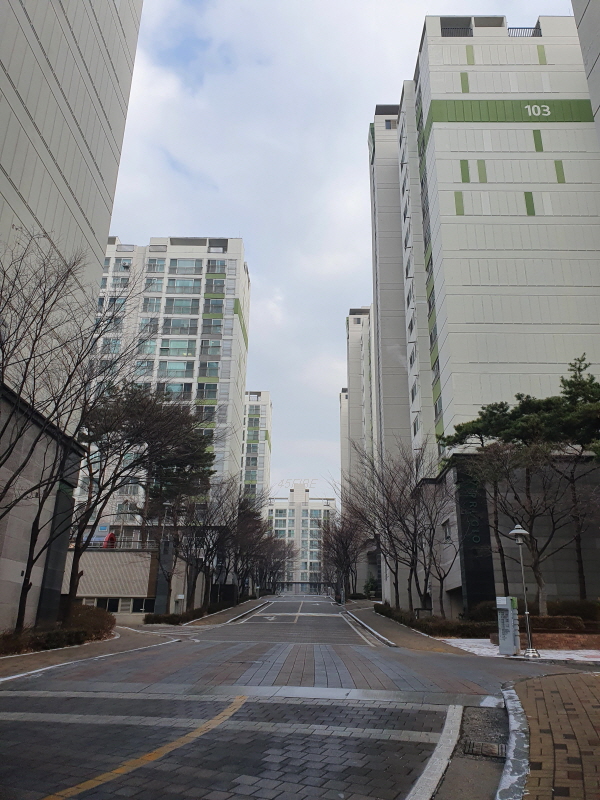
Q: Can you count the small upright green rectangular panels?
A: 9